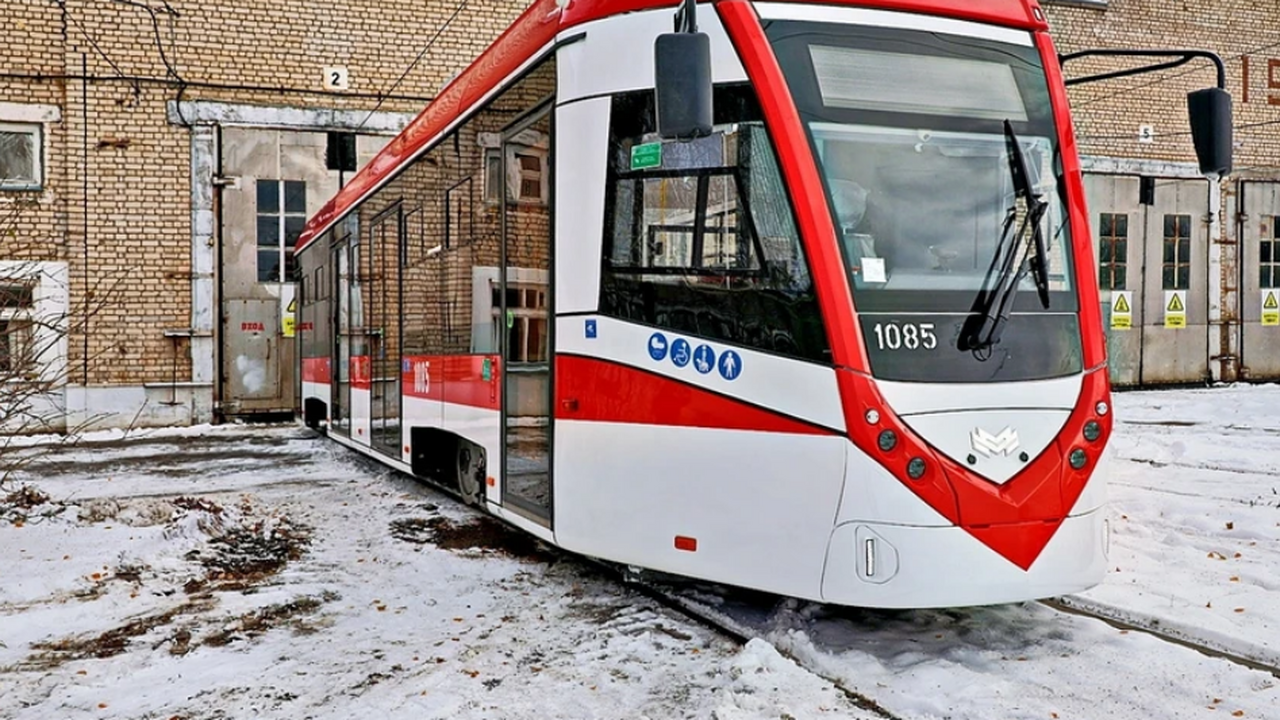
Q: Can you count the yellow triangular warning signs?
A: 4